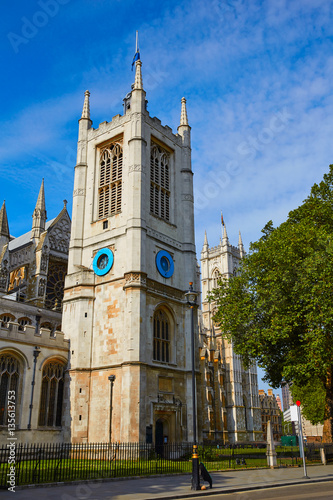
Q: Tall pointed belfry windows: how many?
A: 2